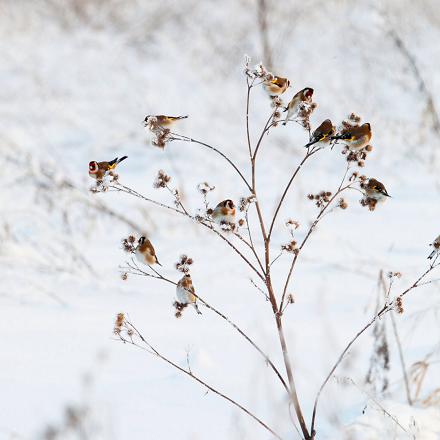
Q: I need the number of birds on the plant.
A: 11